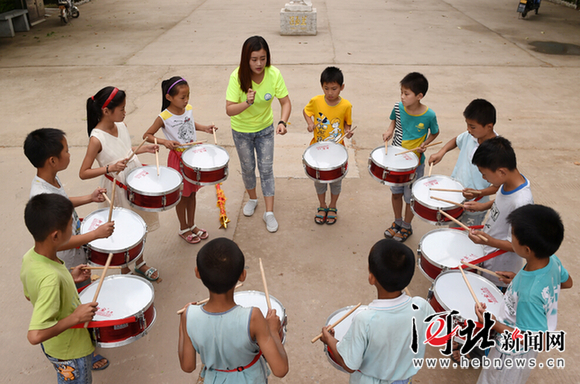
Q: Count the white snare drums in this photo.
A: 11